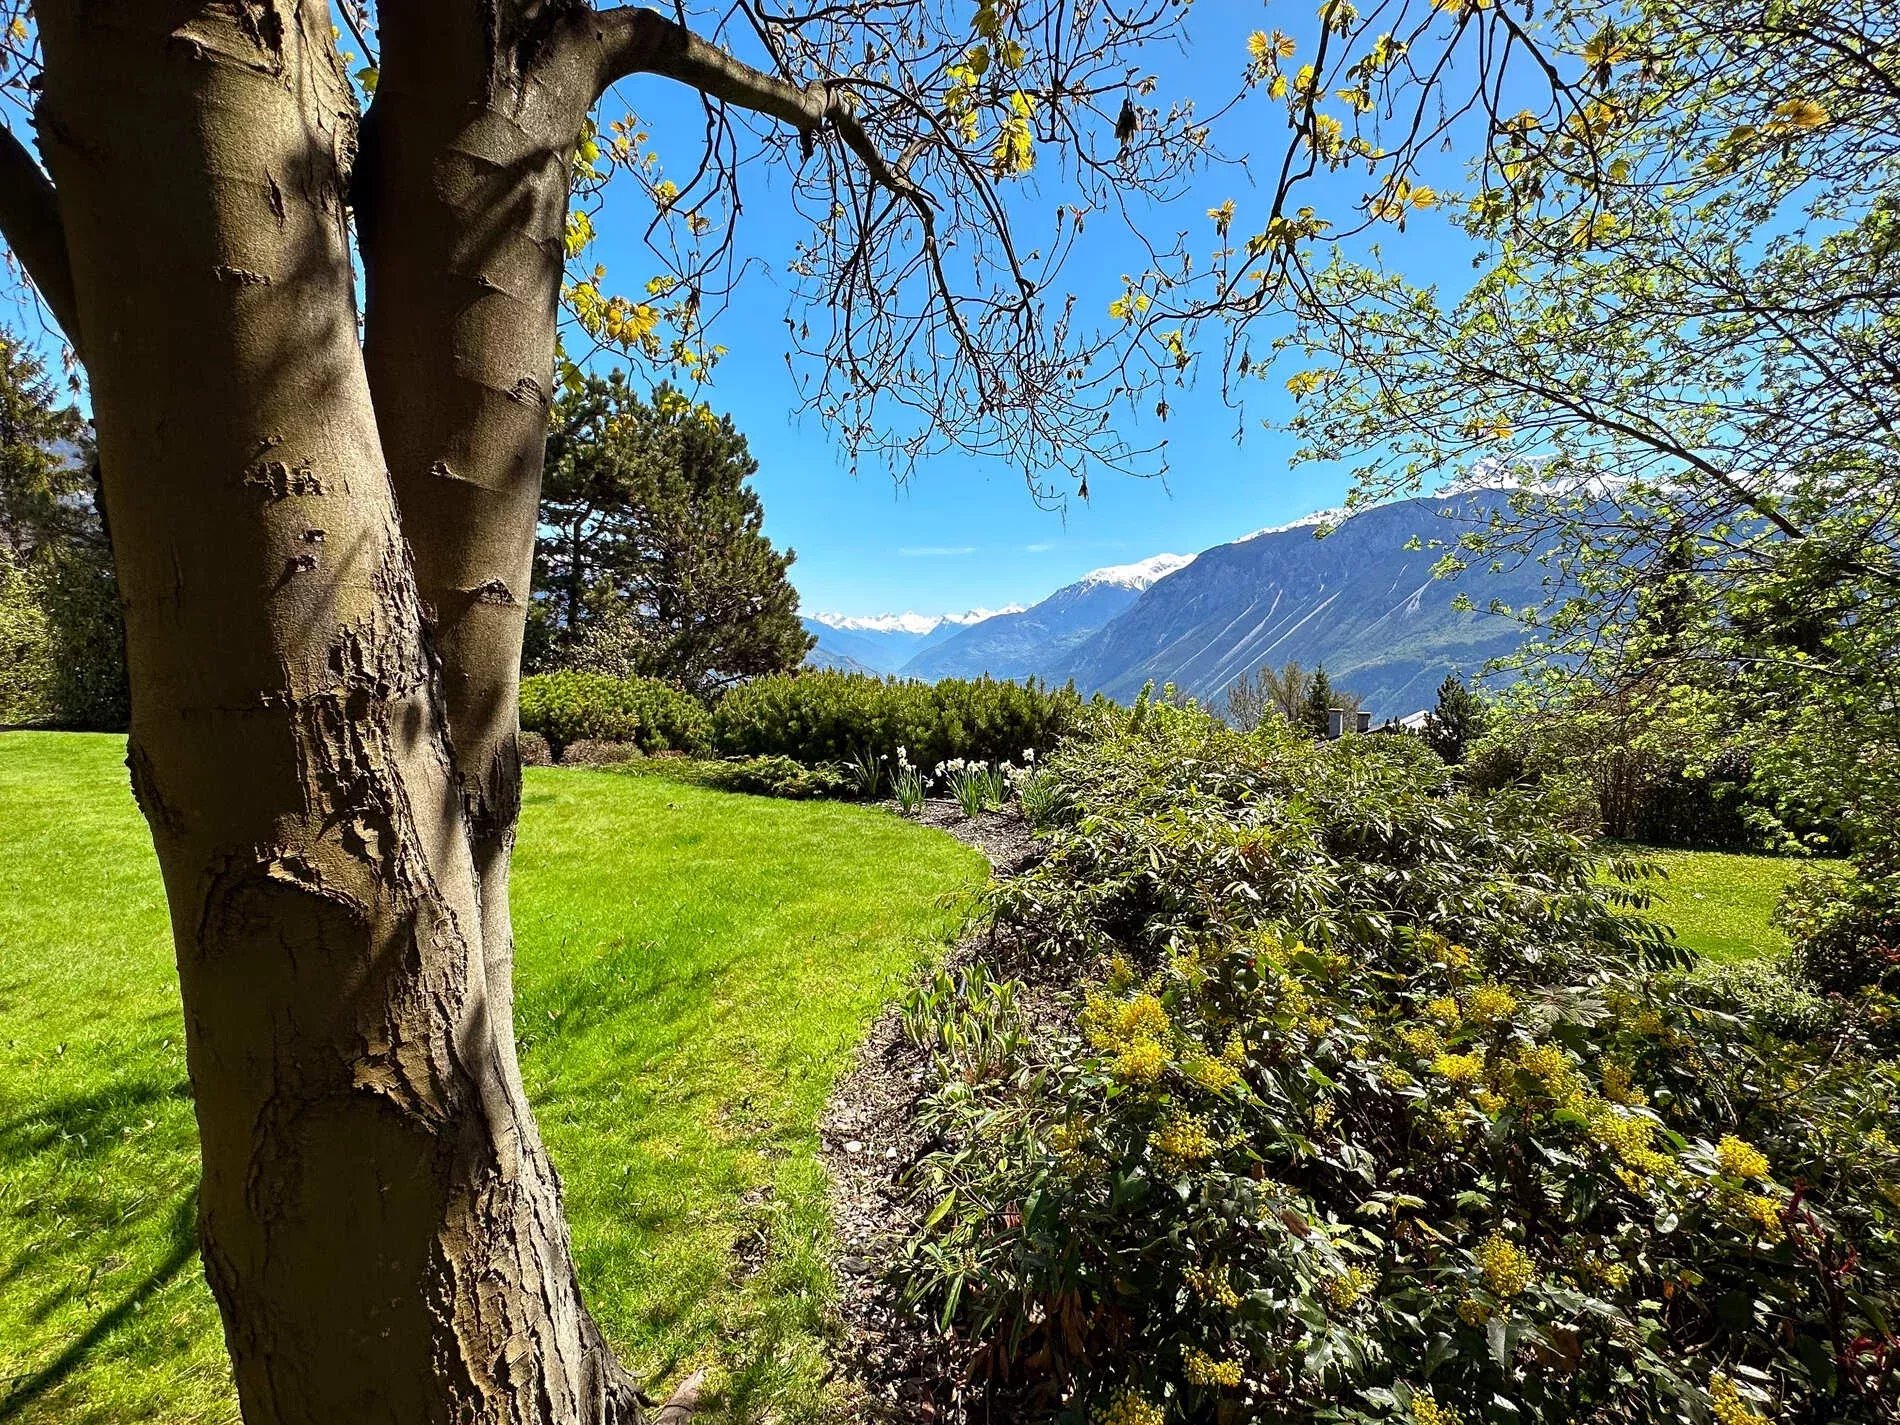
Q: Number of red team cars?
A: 0